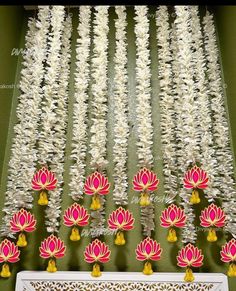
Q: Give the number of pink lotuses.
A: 15